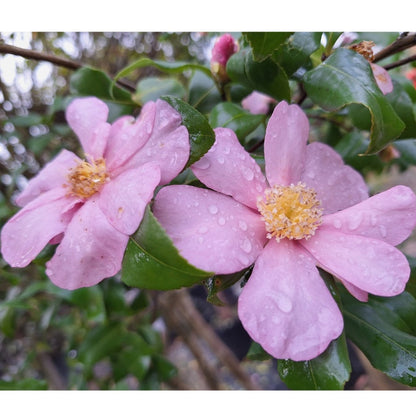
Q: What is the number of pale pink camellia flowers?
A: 2